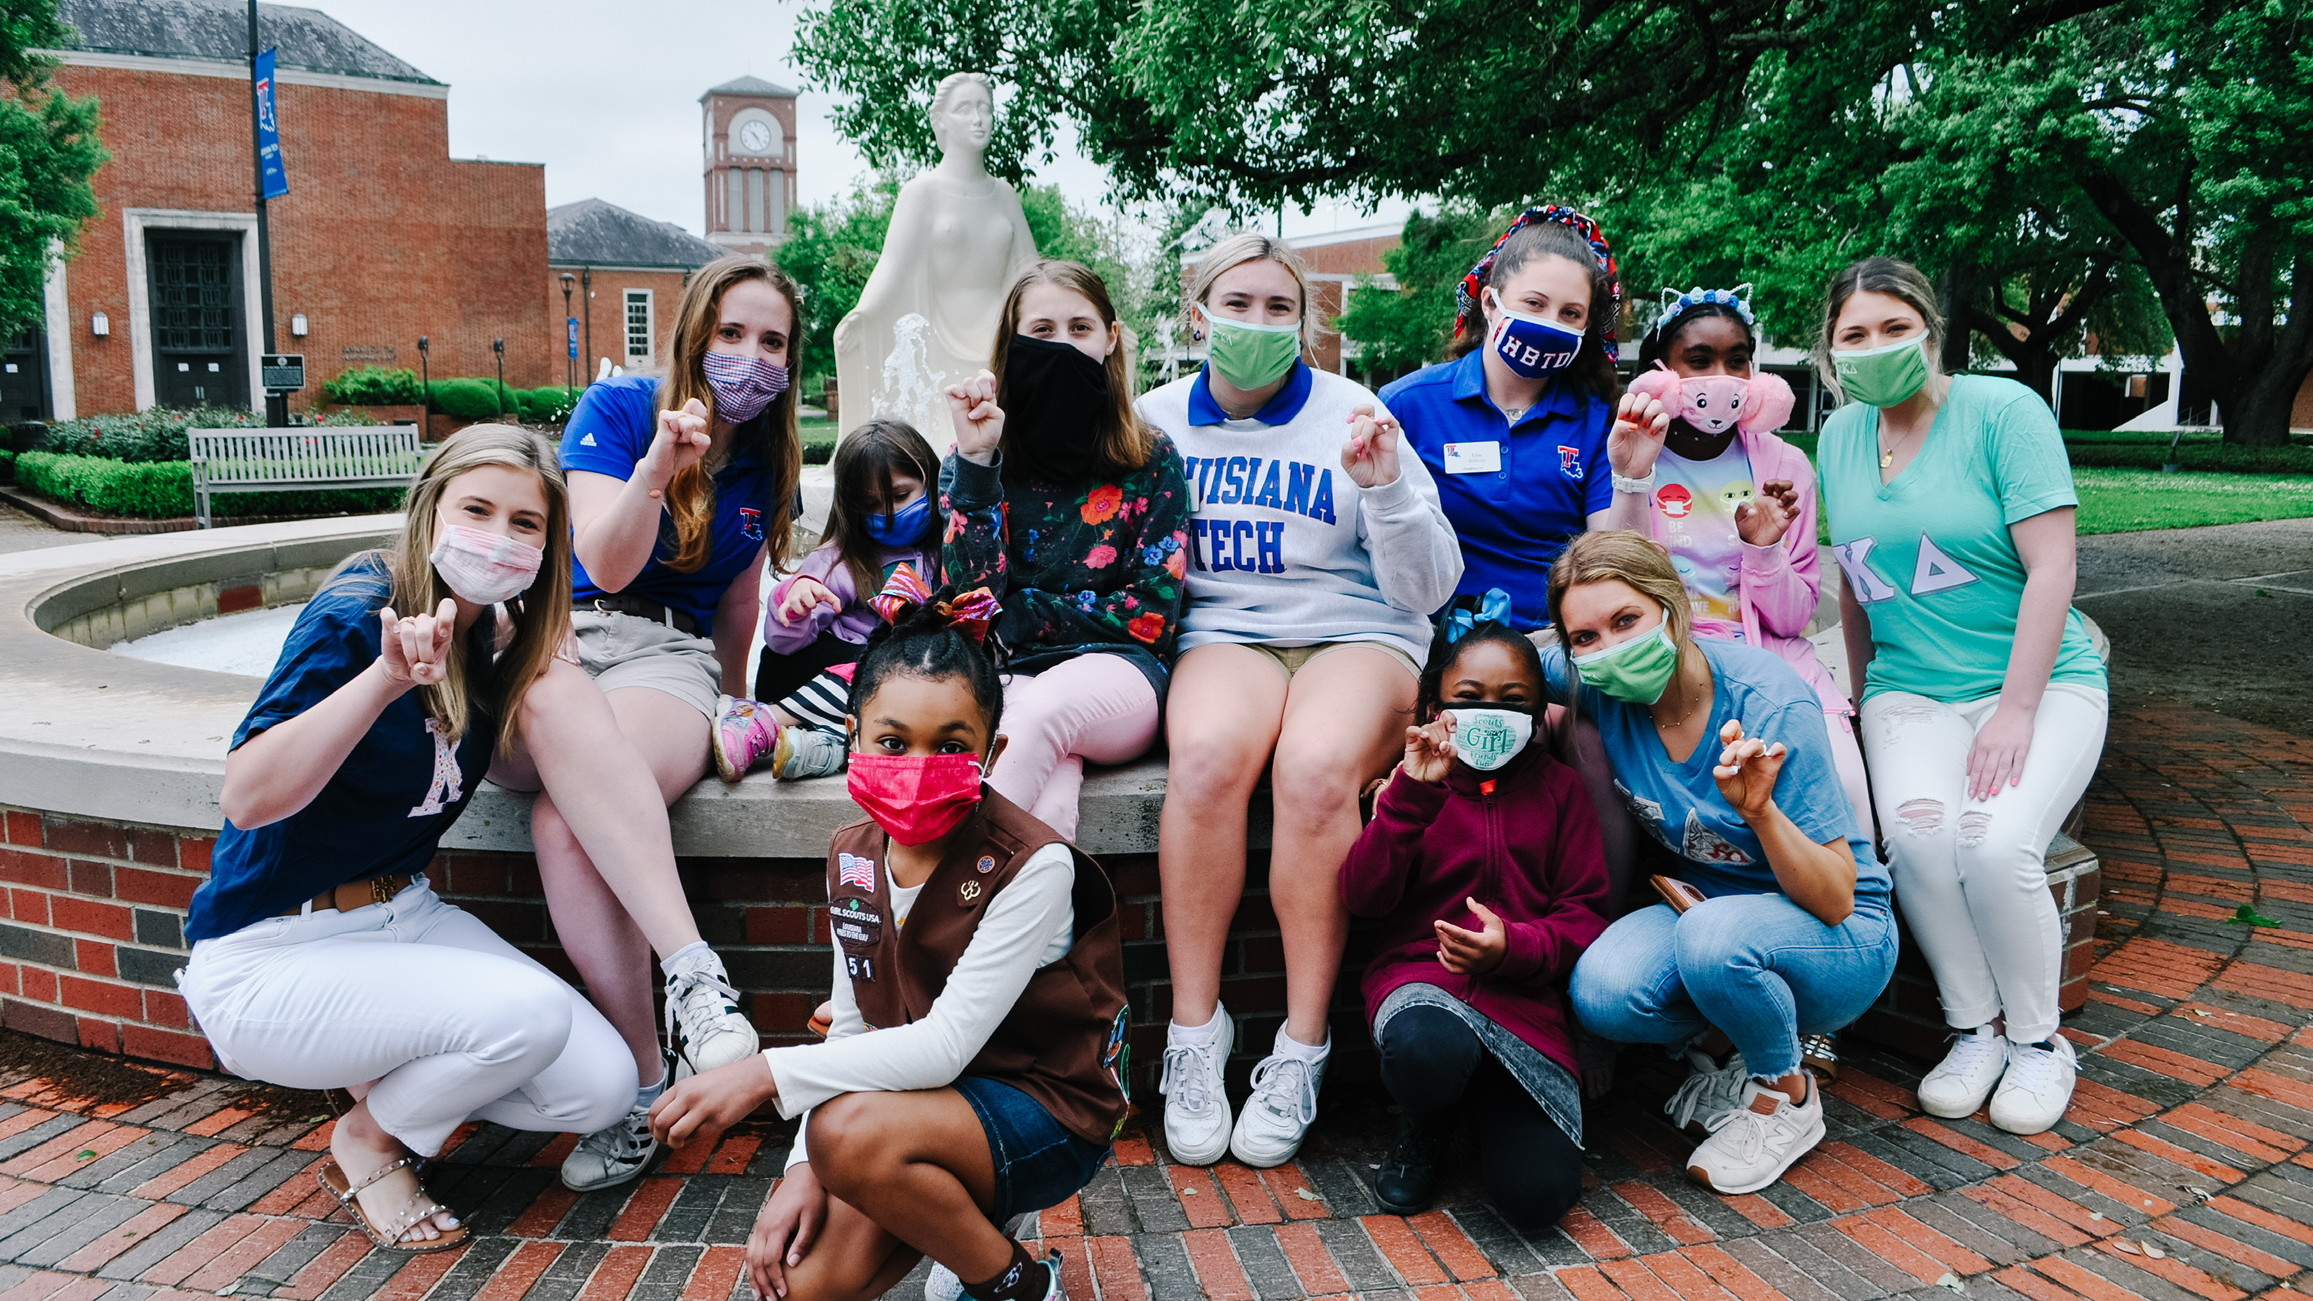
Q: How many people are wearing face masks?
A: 11